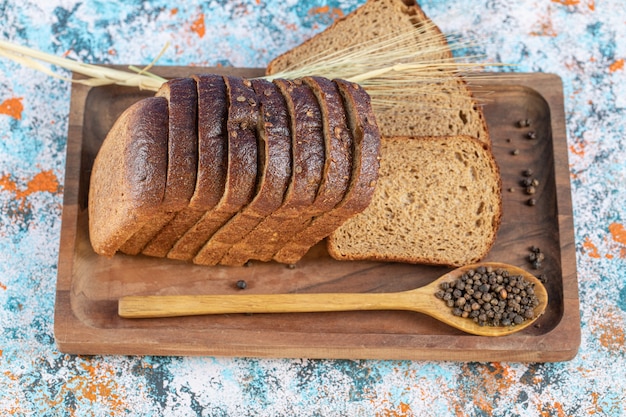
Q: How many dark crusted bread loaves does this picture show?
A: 1